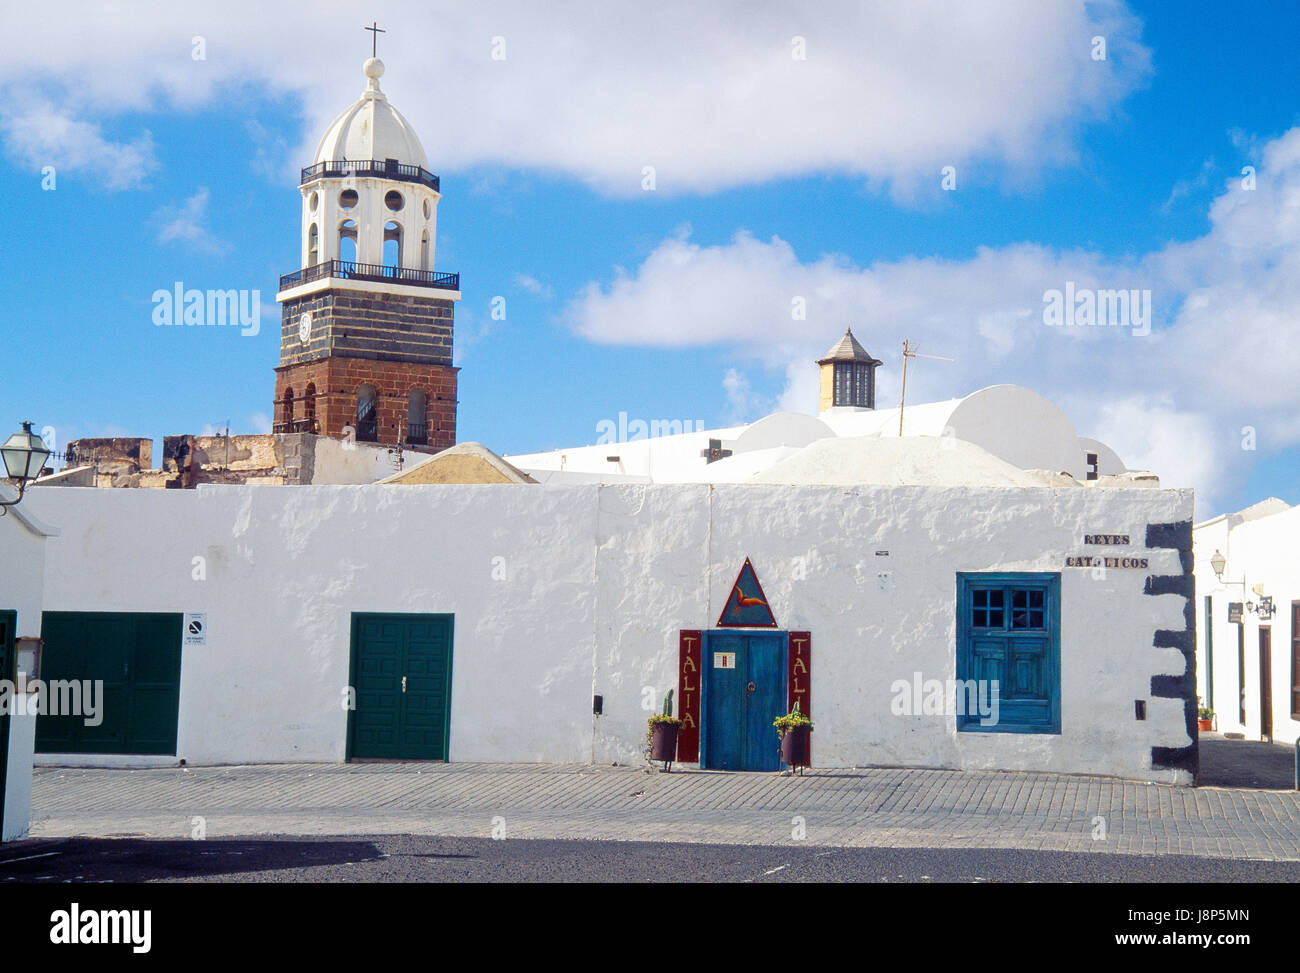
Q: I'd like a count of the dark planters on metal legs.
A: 2